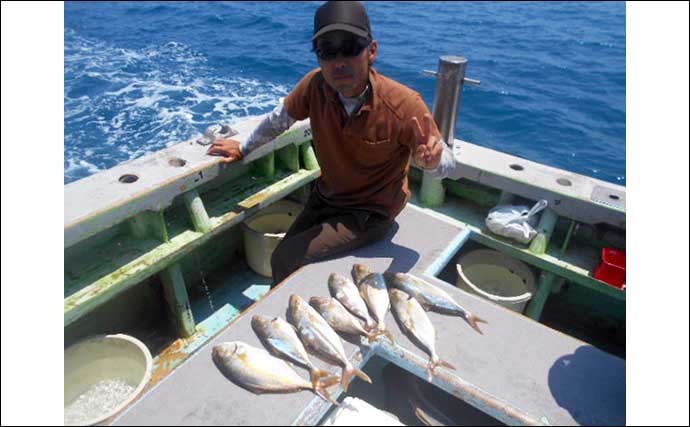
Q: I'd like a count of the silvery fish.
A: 8